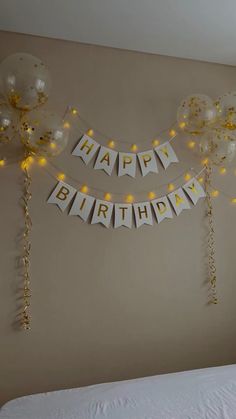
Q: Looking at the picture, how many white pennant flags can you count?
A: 13